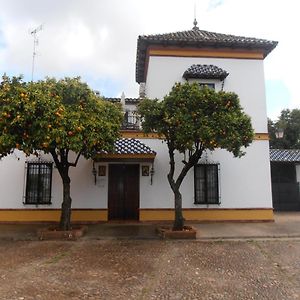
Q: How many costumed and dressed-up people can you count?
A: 0